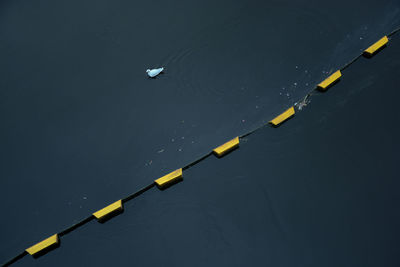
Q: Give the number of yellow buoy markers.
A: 7